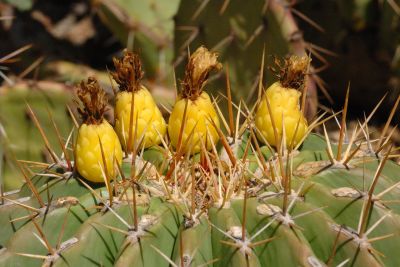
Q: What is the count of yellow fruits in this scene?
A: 4